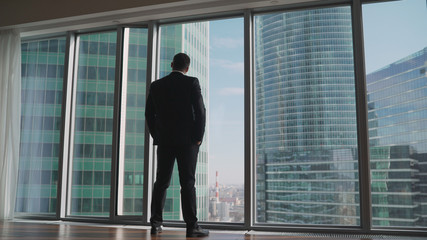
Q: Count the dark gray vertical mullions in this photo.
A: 5